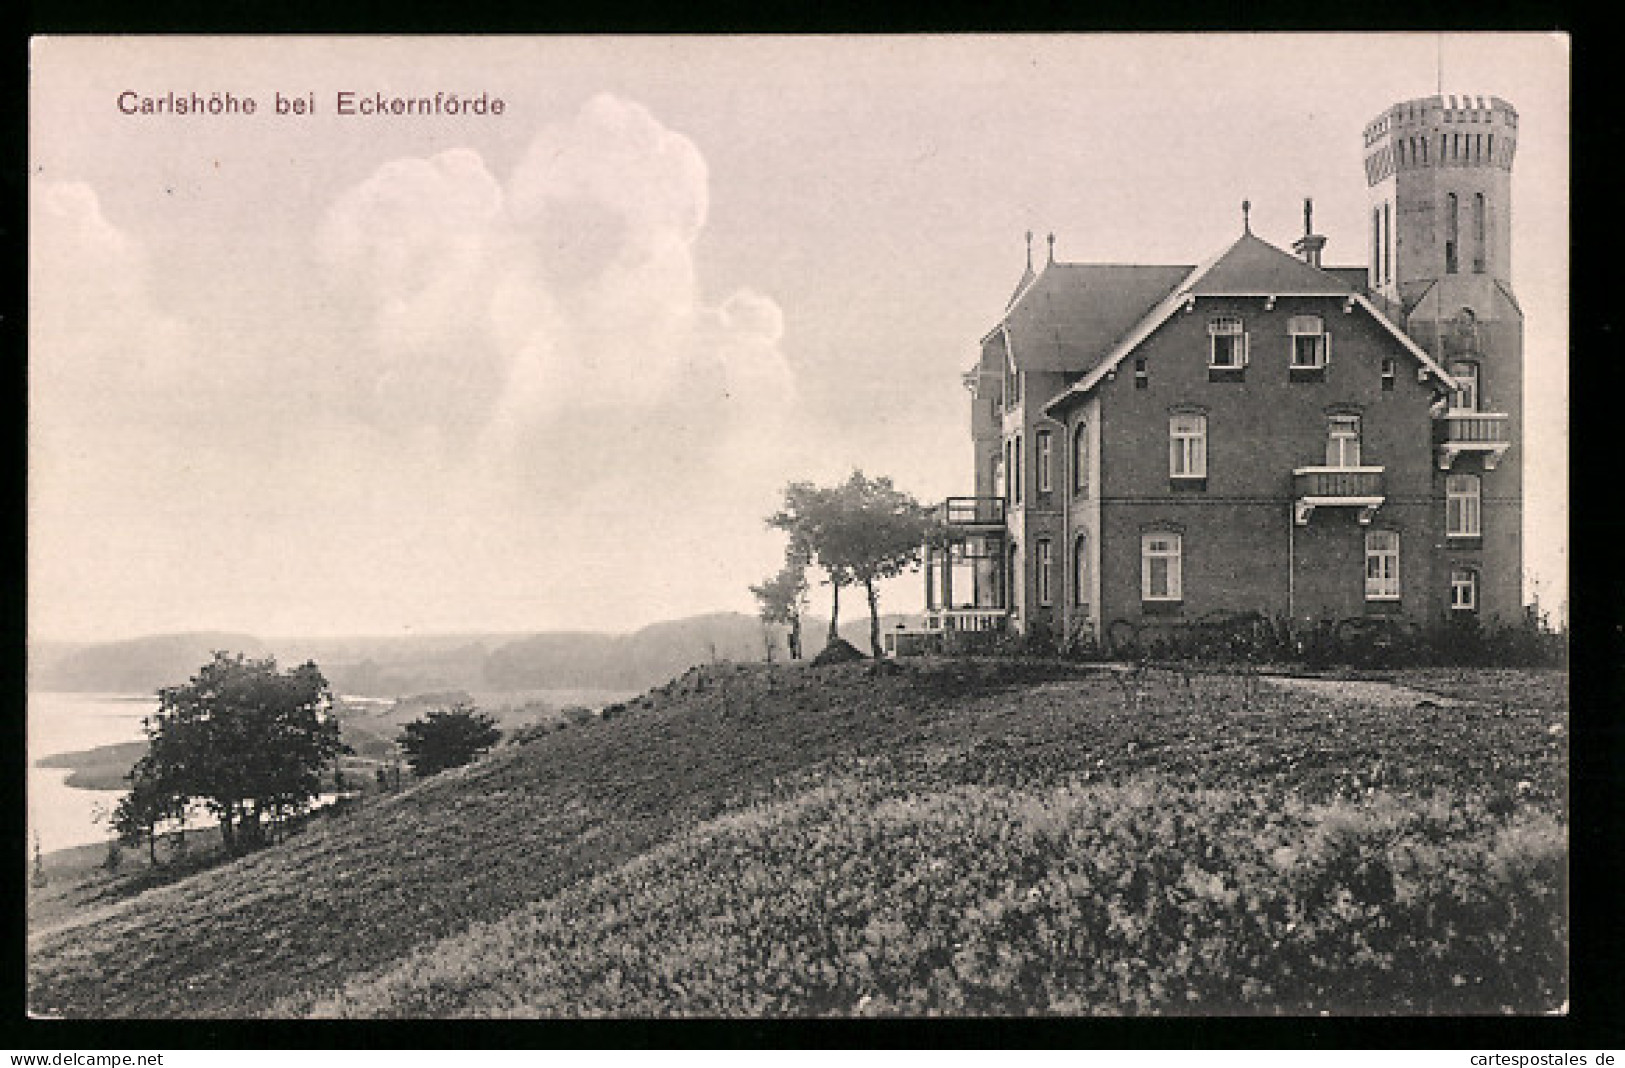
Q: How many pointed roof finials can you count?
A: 3